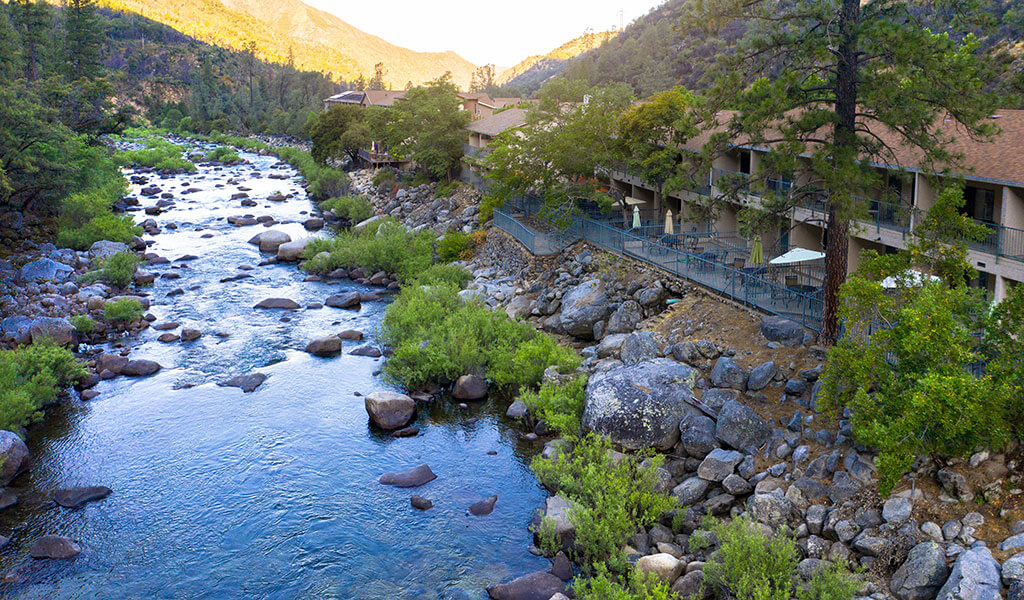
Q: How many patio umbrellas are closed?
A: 3